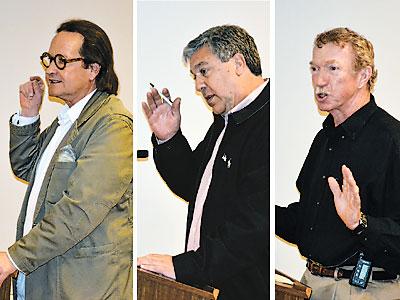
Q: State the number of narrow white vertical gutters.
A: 2